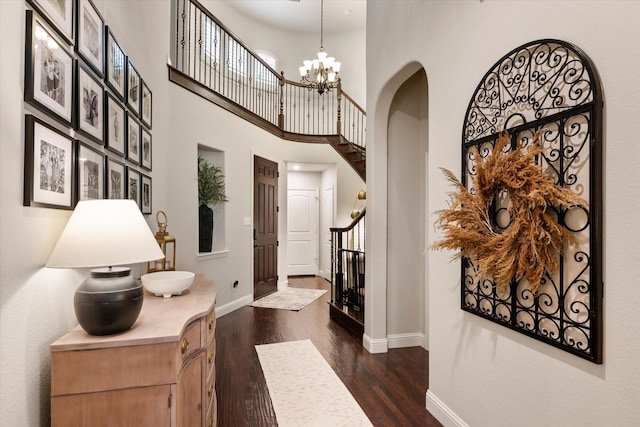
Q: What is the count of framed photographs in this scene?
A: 15